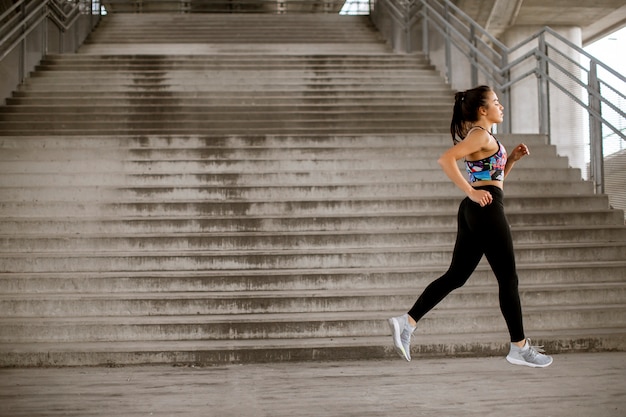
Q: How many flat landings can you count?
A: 2